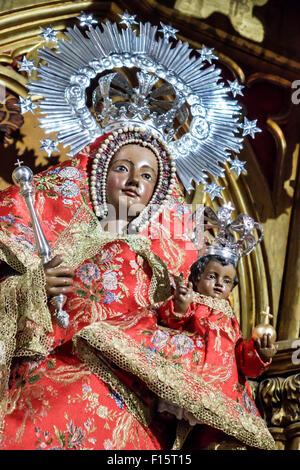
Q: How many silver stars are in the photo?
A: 12